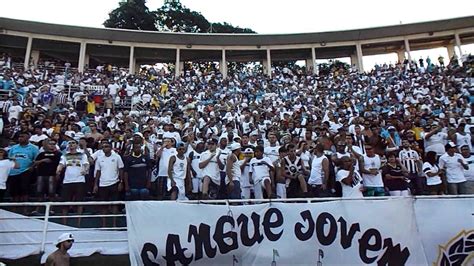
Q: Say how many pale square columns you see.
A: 10